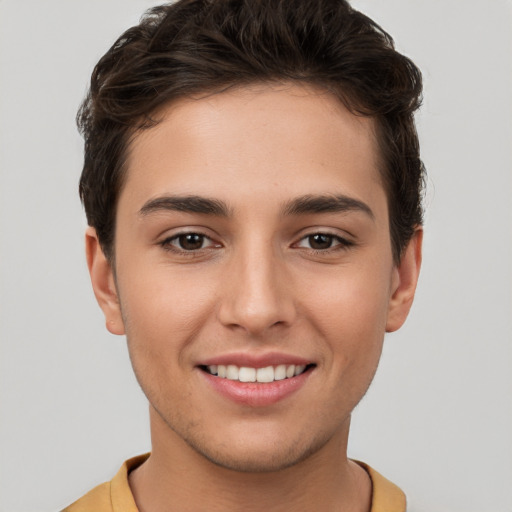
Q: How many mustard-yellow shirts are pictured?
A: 1